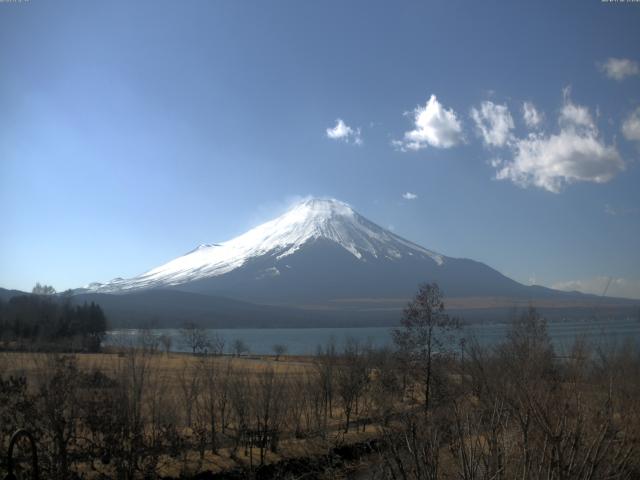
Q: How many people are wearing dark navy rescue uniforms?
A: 0